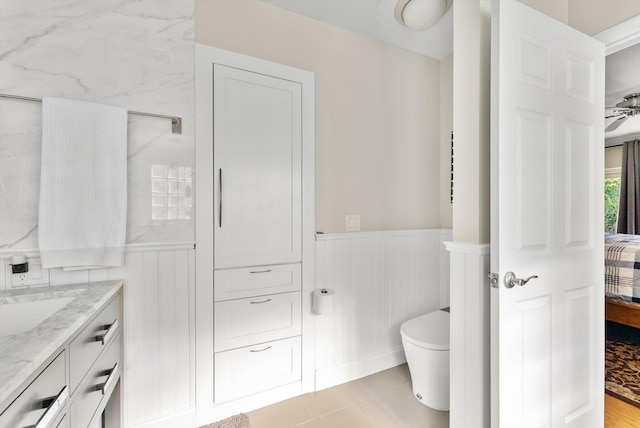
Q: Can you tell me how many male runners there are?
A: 0